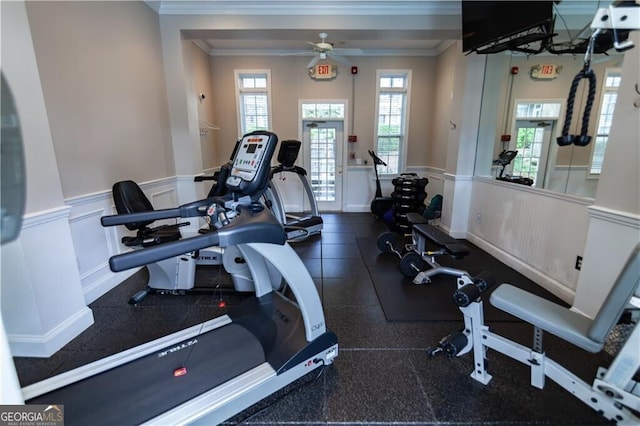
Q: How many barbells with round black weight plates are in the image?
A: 1